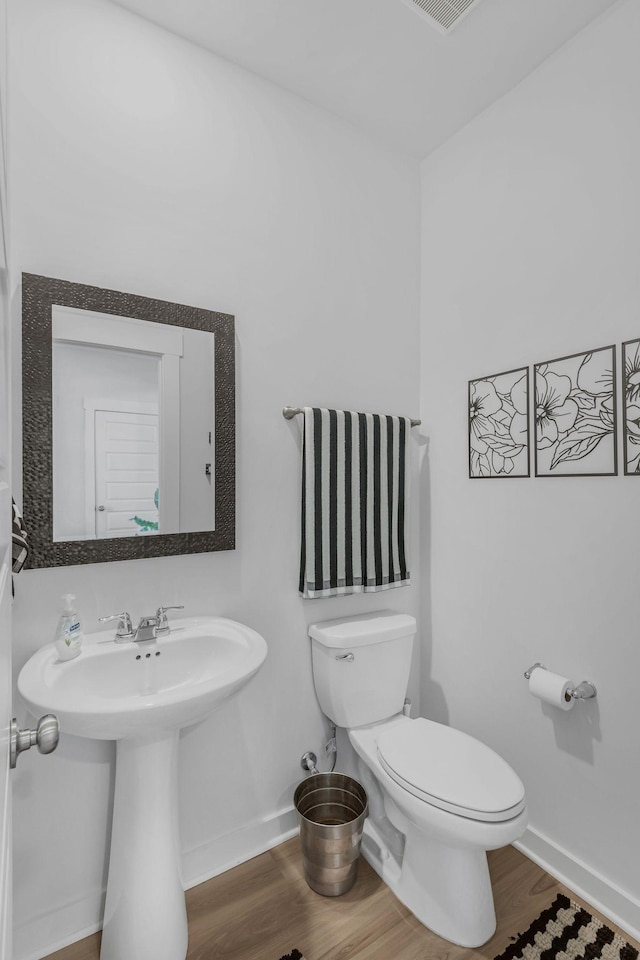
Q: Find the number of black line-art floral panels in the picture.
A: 3